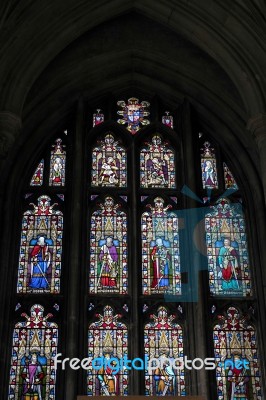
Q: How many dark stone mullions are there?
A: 3